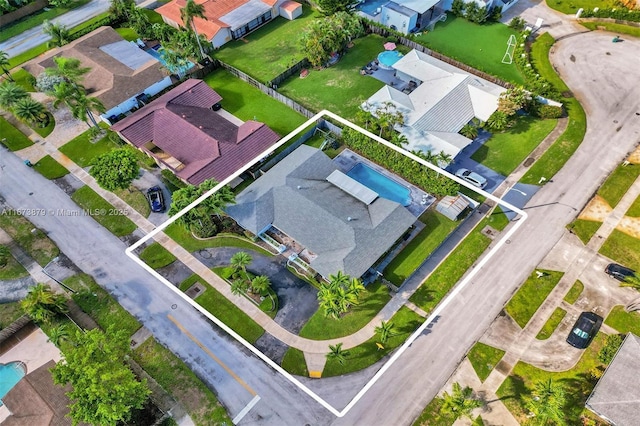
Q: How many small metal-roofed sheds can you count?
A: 1